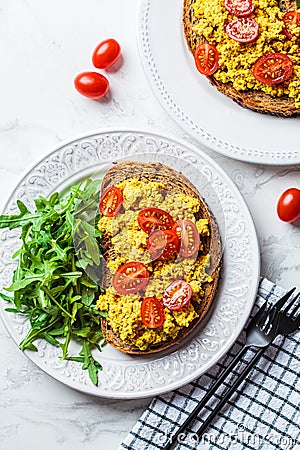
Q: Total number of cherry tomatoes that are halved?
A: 12